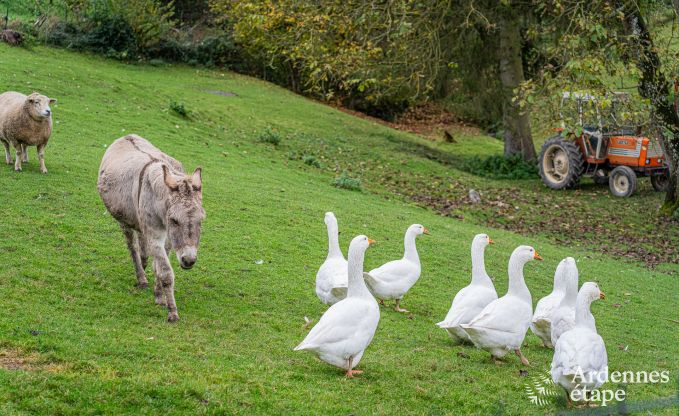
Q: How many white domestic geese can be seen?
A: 8